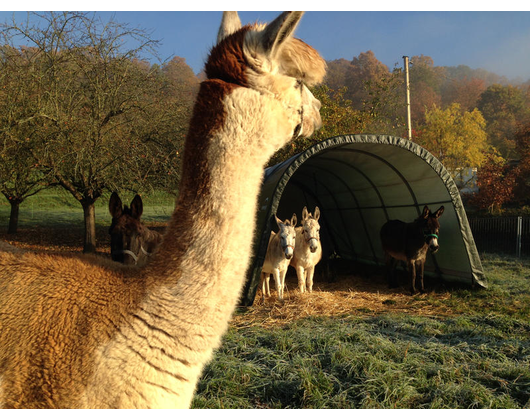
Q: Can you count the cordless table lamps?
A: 0